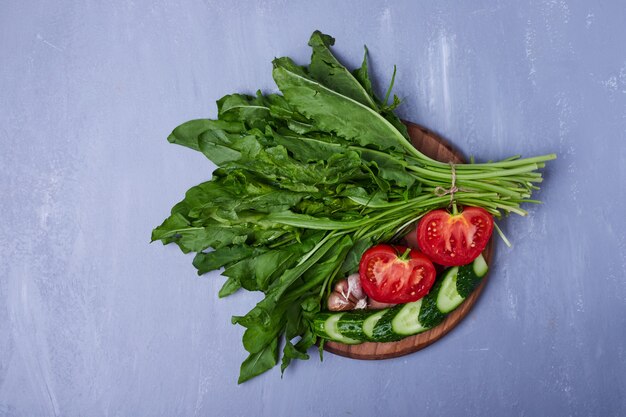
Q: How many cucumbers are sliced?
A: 1